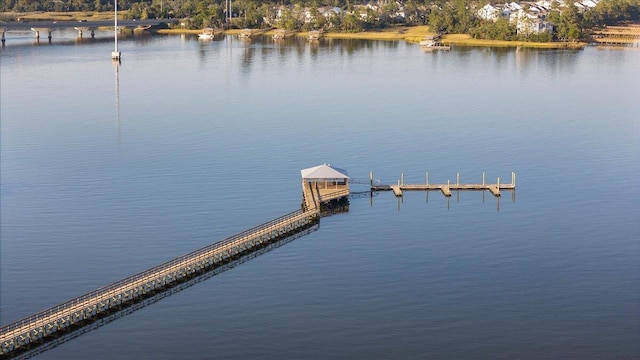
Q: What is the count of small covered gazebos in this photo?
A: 1